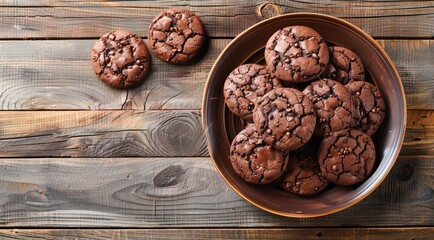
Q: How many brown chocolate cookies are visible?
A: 11